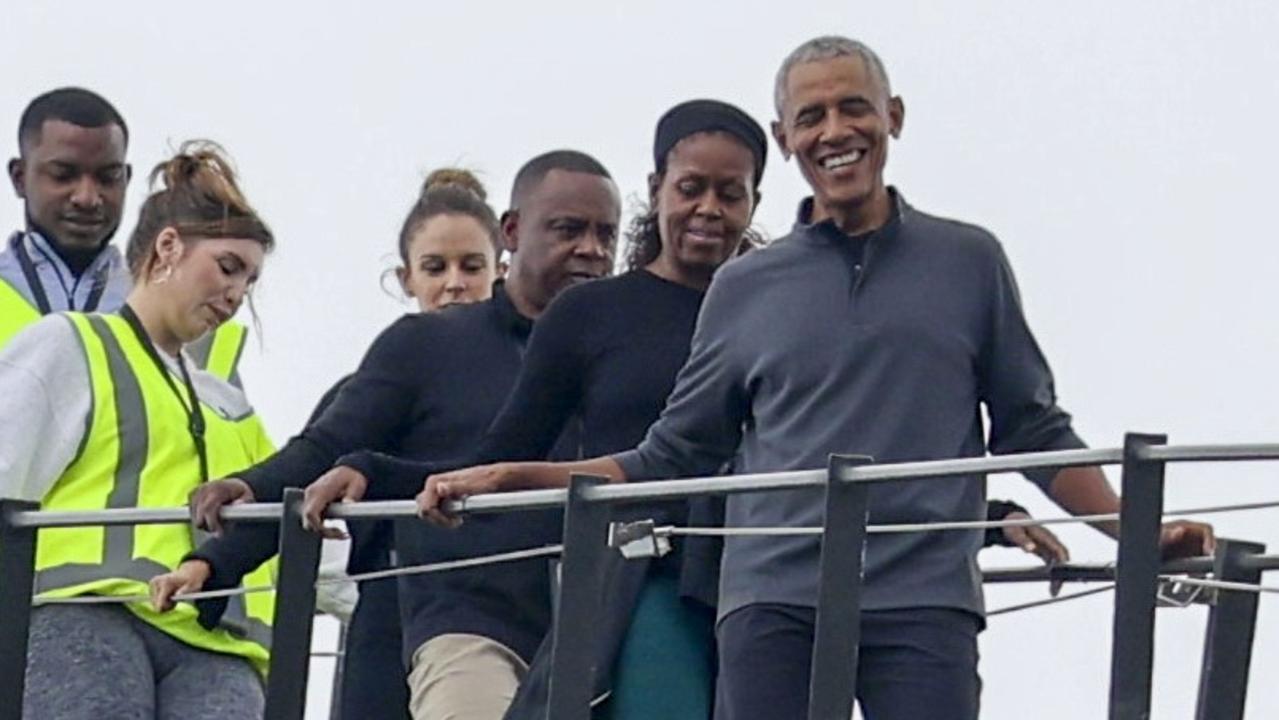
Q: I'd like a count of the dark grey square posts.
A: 6